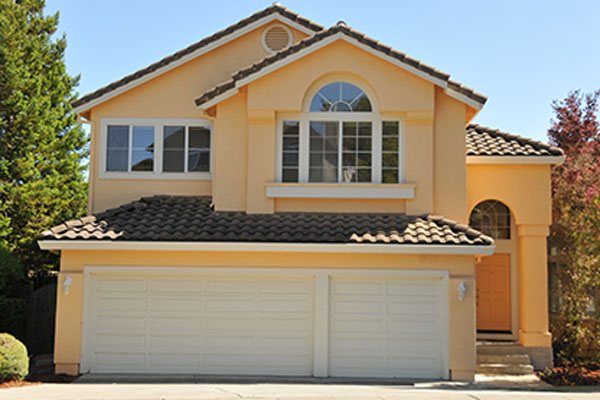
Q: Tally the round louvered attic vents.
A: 1